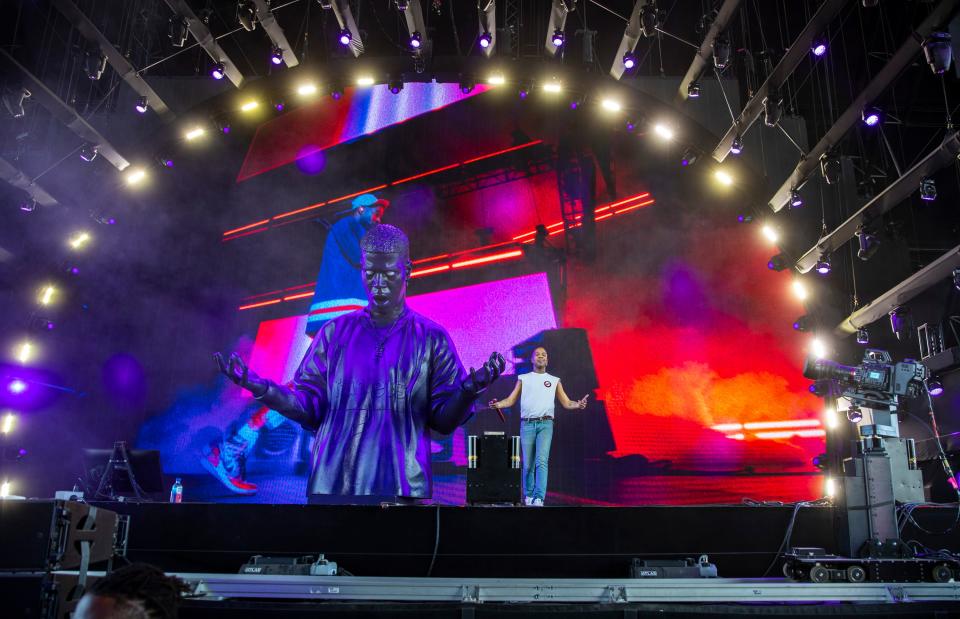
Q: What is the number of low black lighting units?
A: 2